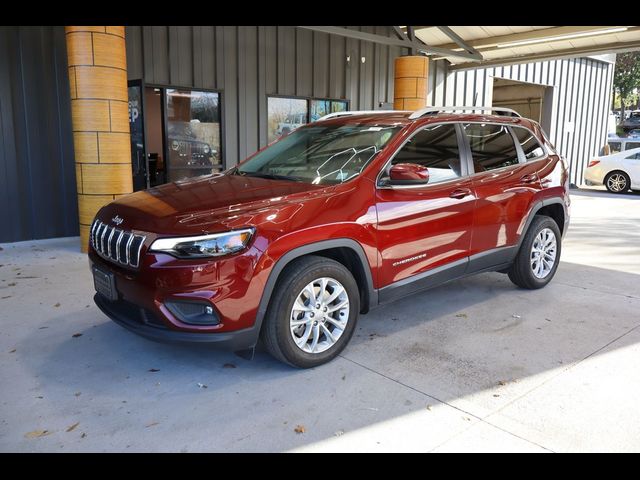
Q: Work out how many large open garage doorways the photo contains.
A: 1